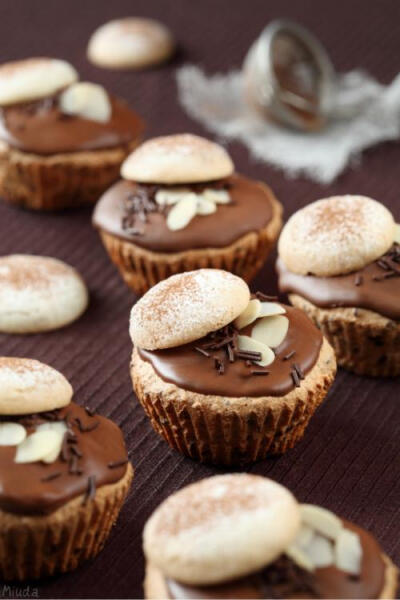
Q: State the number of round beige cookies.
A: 8